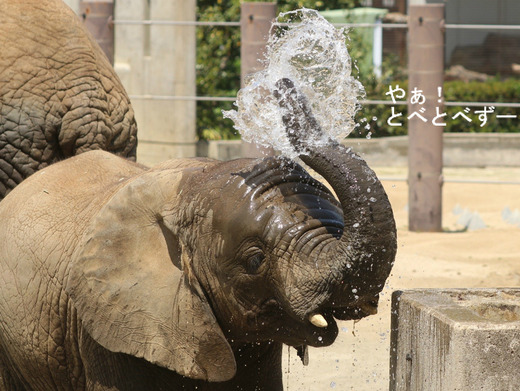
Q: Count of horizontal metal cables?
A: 3